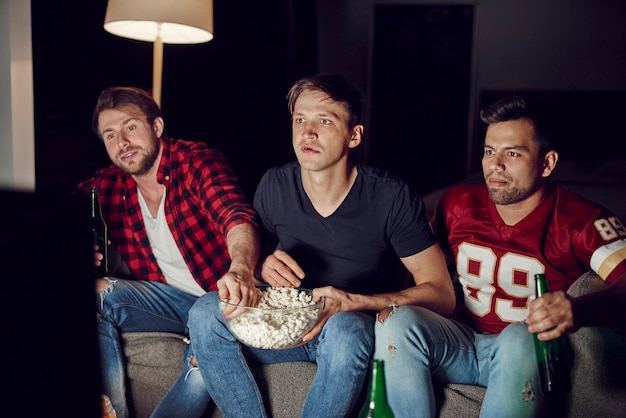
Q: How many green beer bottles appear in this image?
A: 3